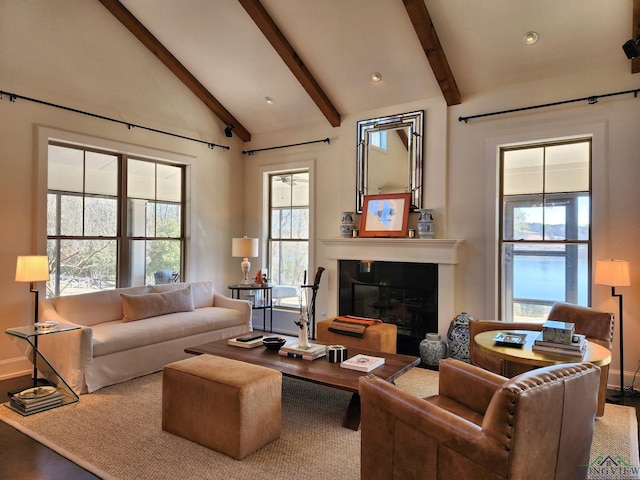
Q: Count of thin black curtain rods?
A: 3